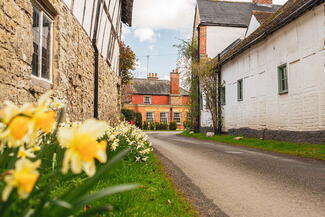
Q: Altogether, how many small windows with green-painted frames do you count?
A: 3